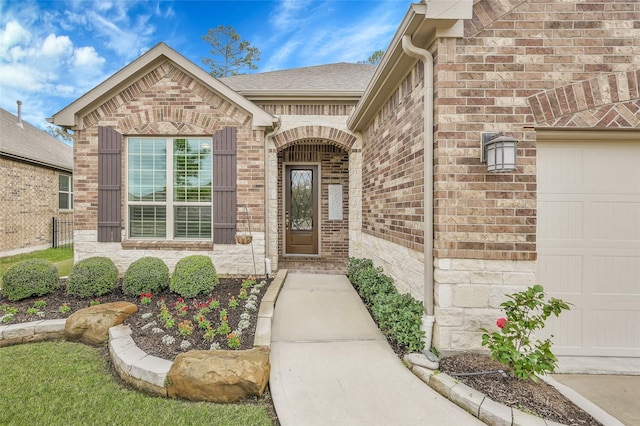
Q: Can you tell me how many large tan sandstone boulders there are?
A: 2